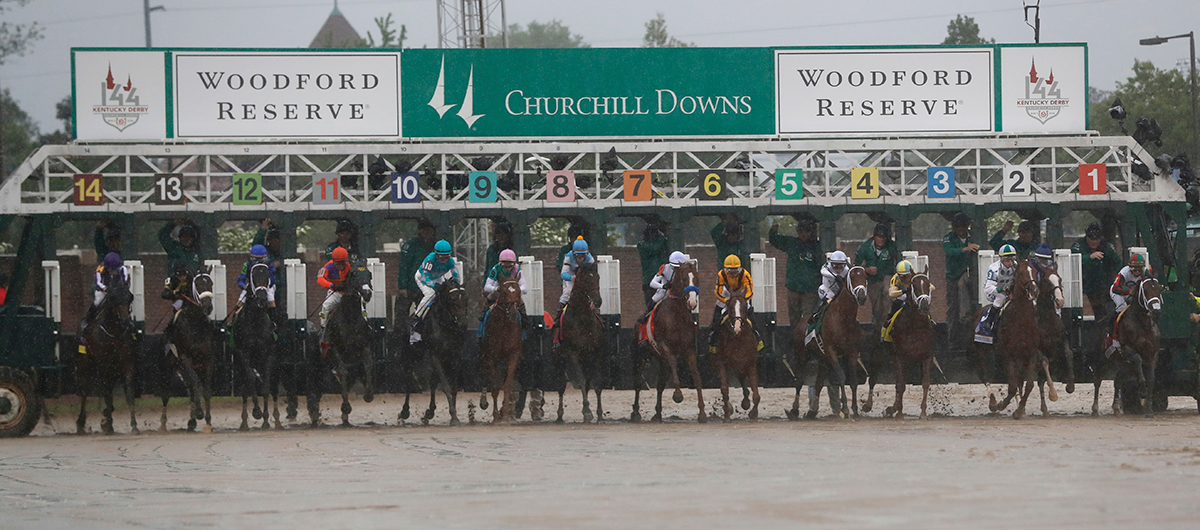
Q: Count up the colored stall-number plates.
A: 14